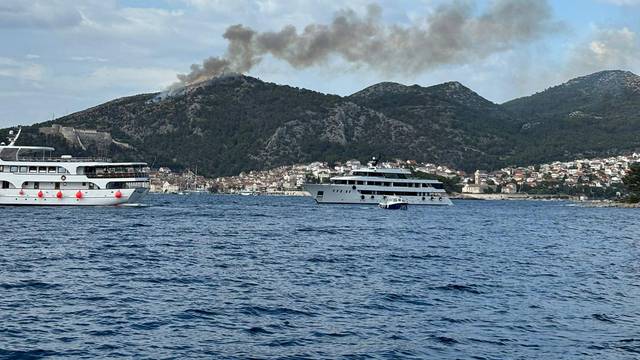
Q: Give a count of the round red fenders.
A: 5